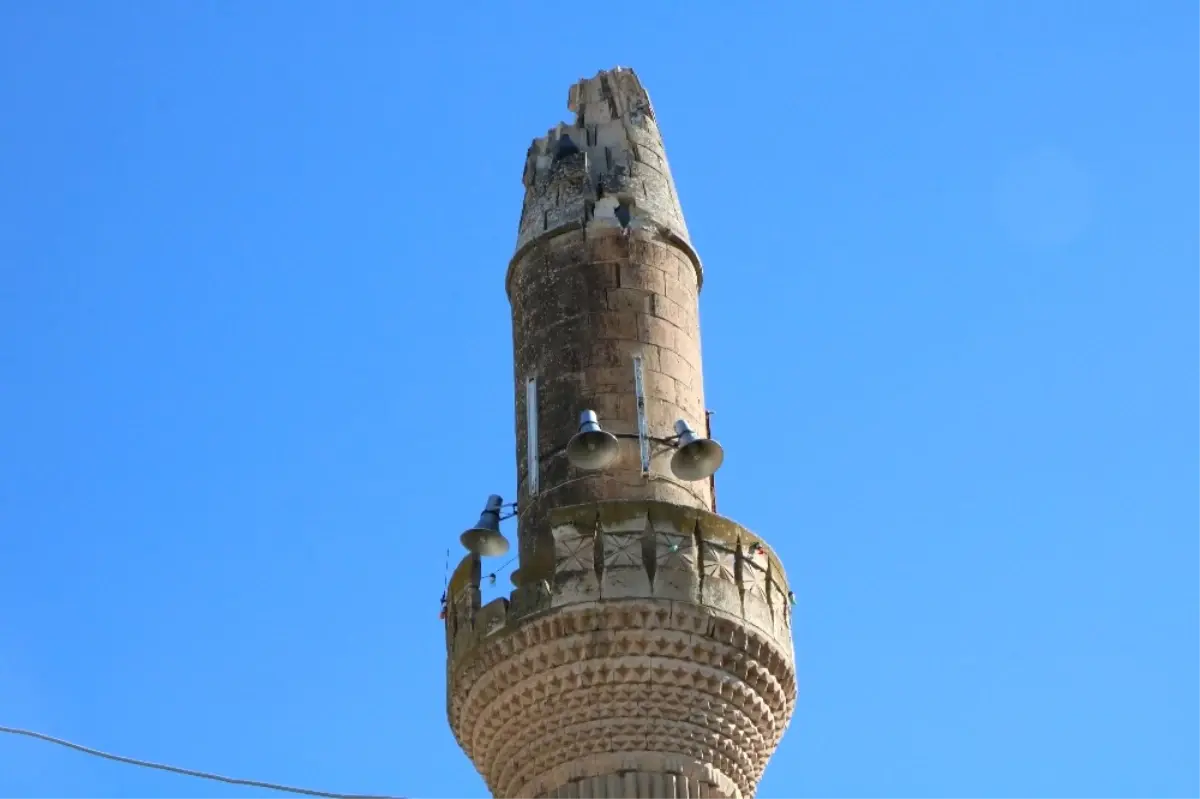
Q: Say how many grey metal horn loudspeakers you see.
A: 3